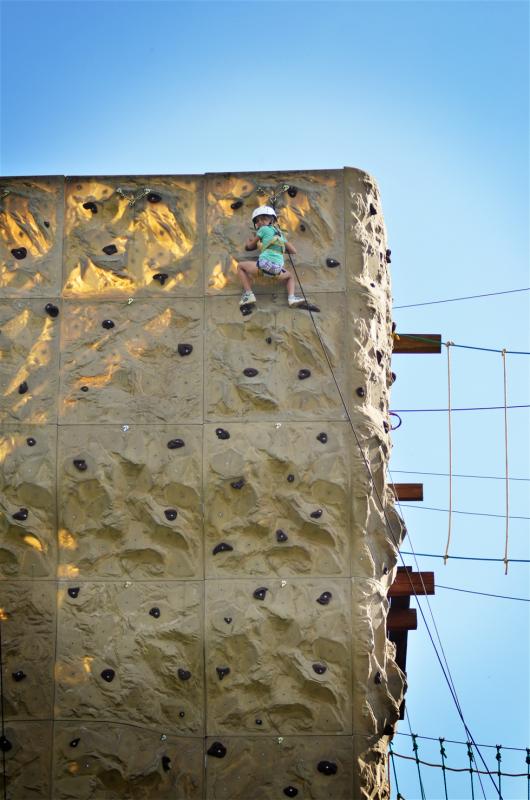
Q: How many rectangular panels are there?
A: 15